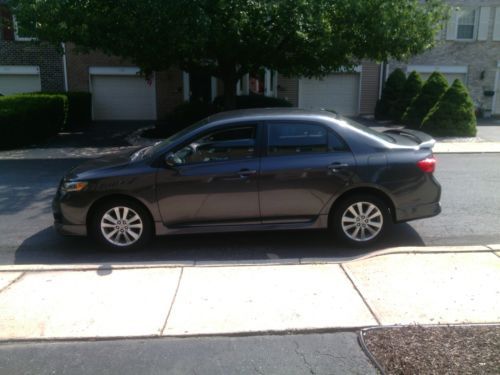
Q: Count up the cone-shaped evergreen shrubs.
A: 4